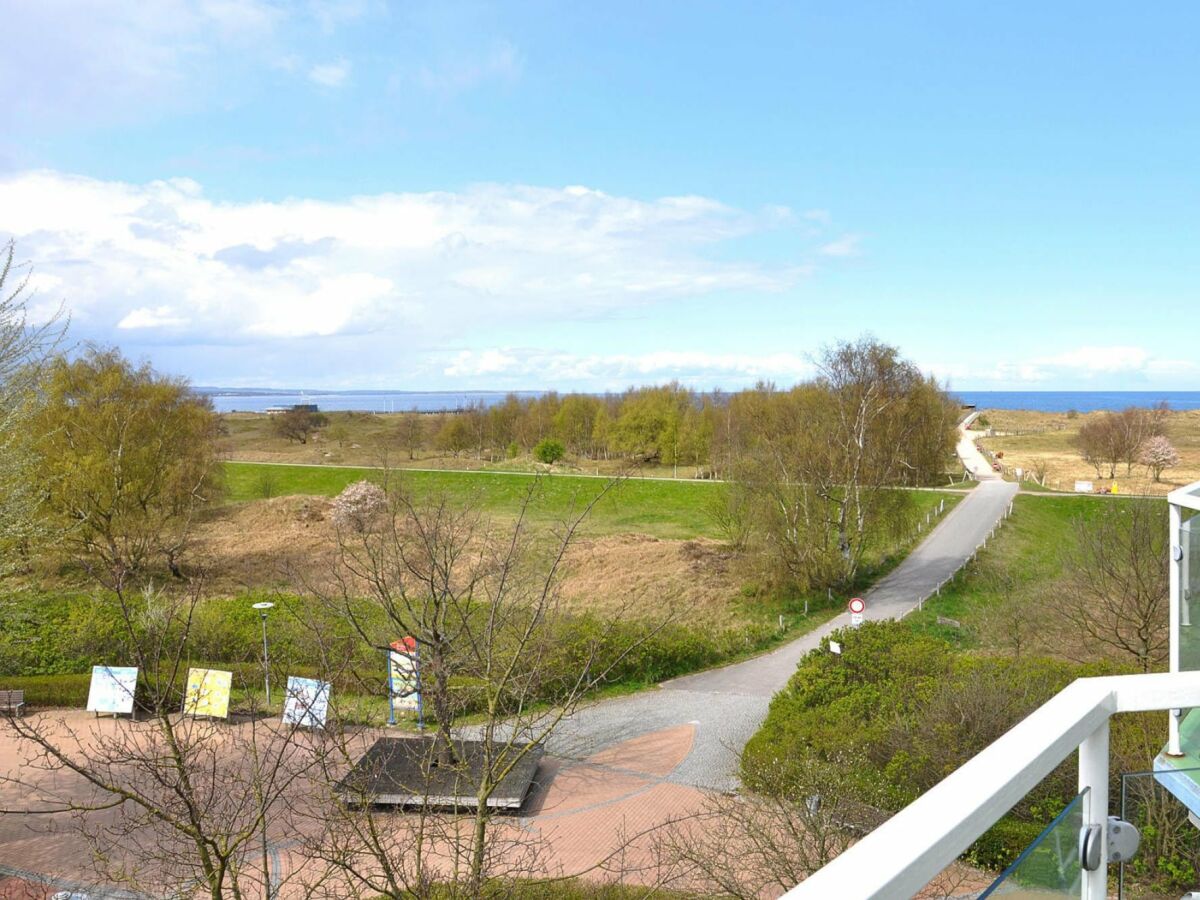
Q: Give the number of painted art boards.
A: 3